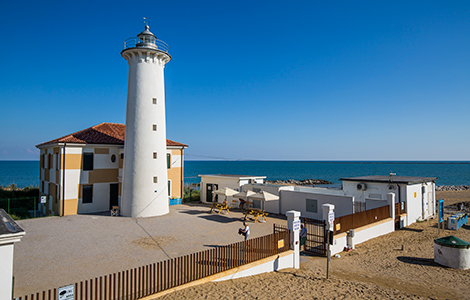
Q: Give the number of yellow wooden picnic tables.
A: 2